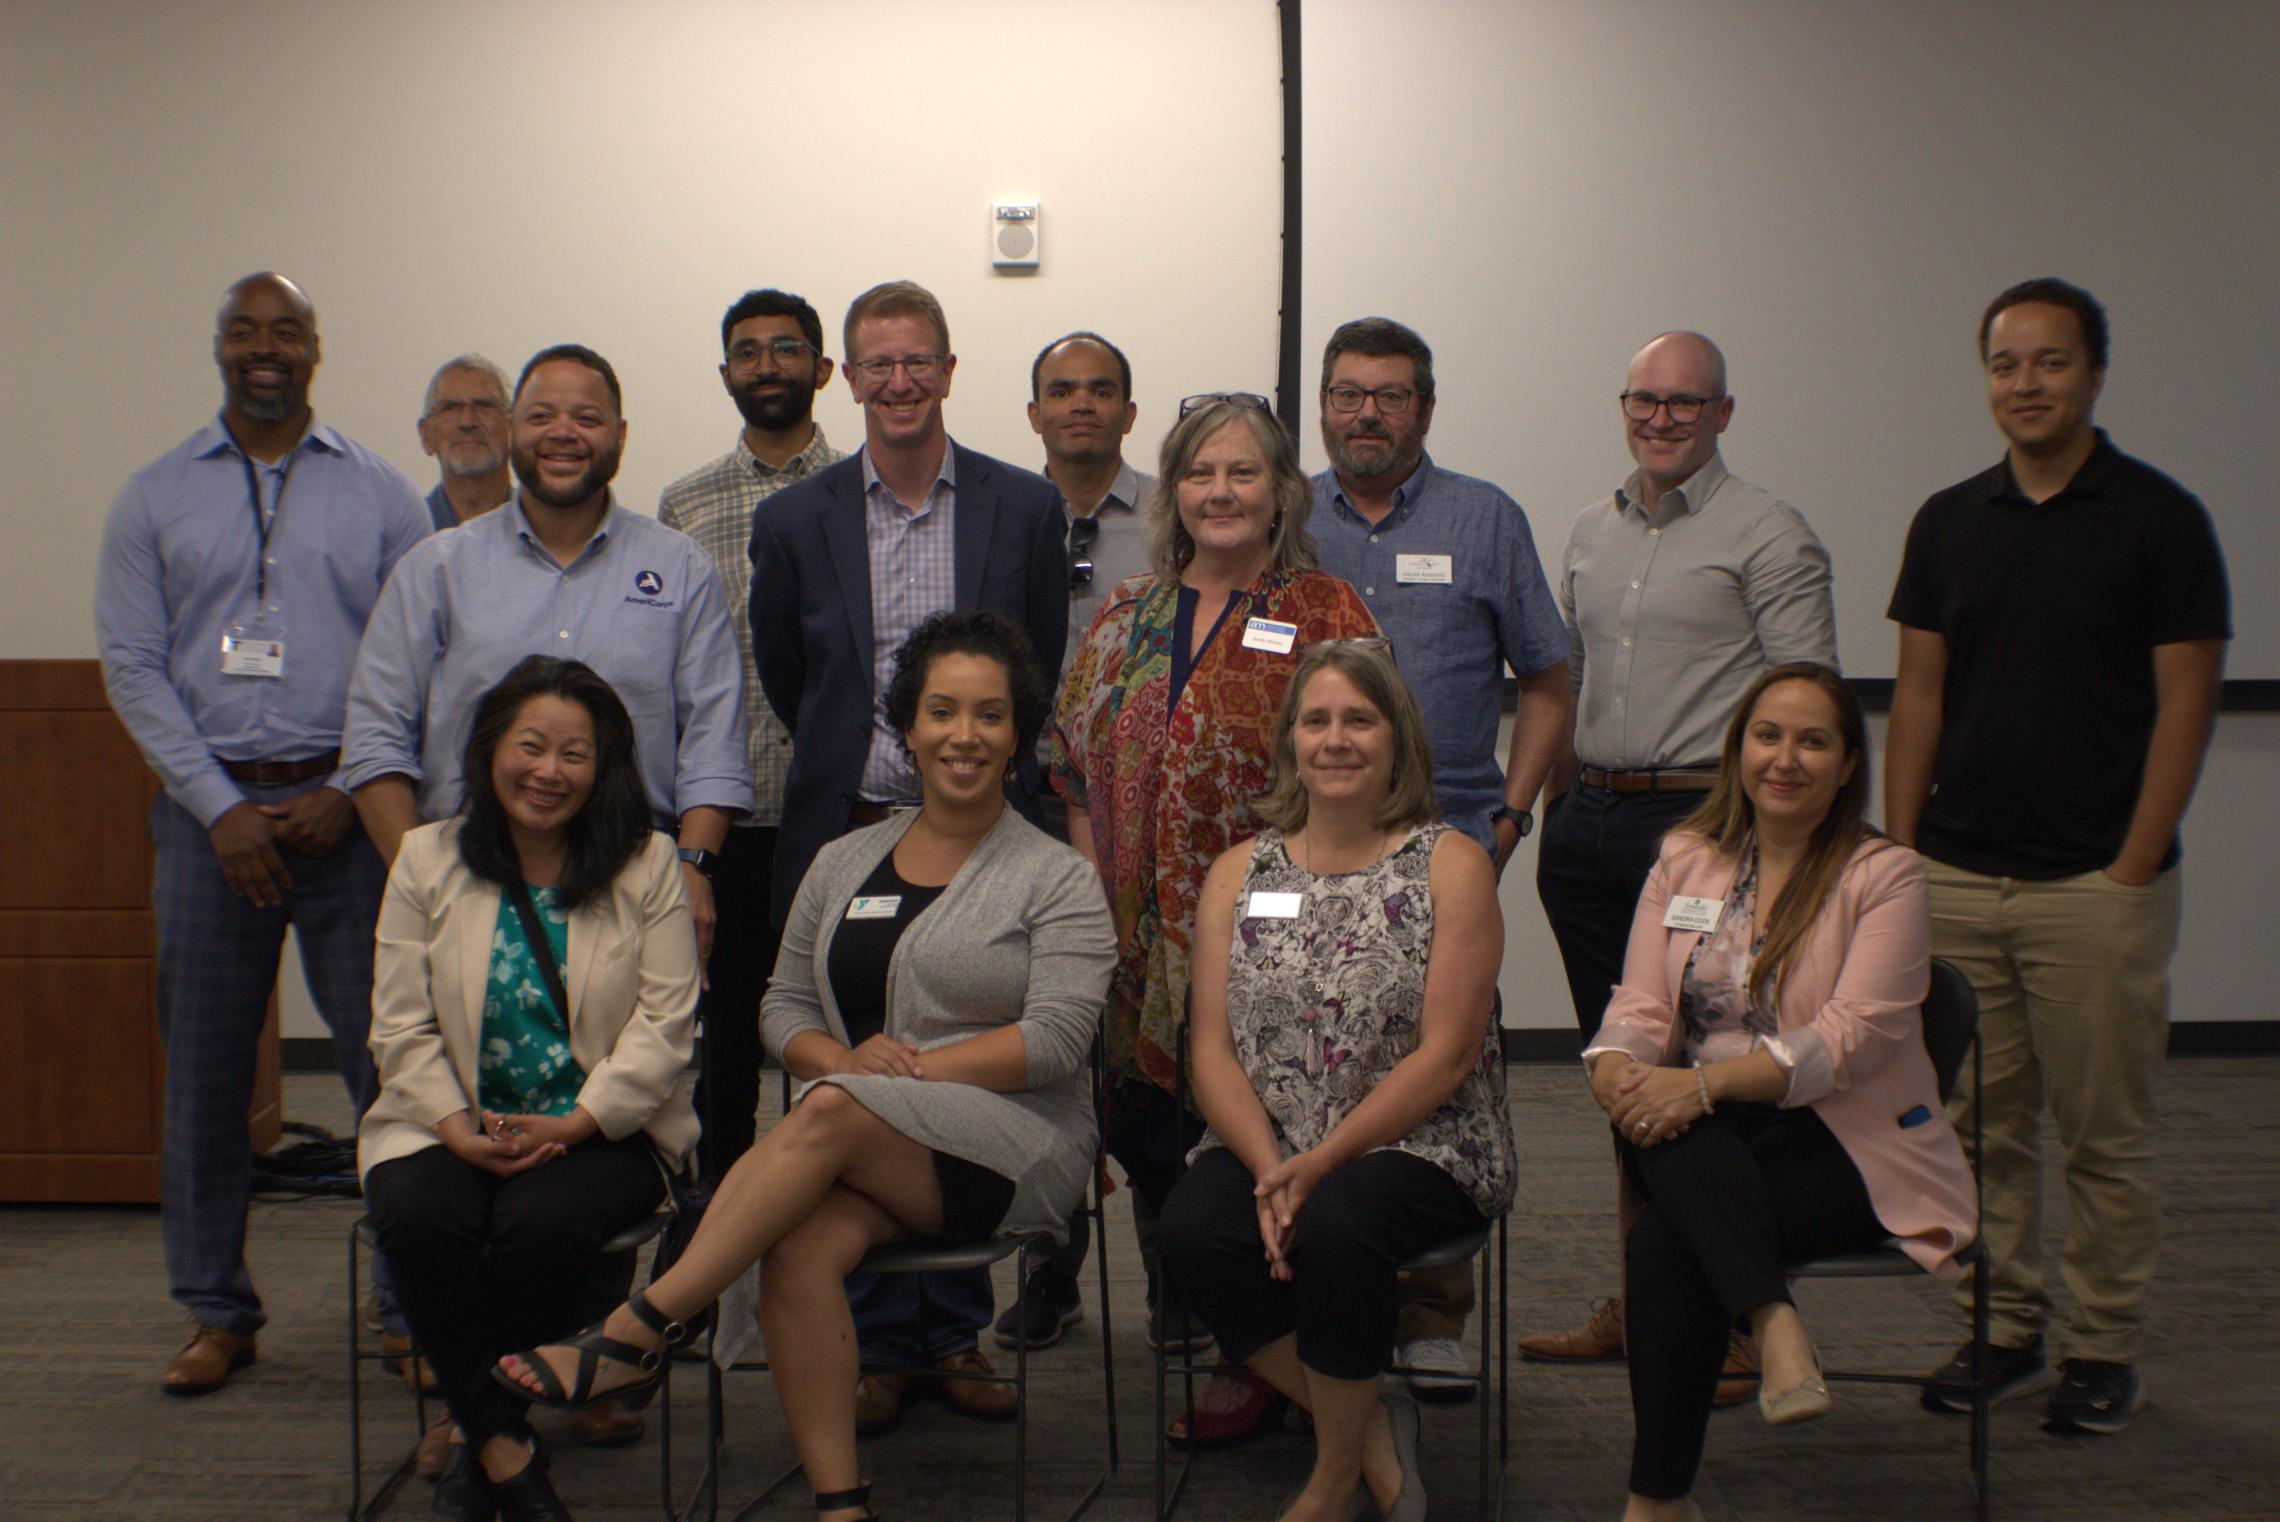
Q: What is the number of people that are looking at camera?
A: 14